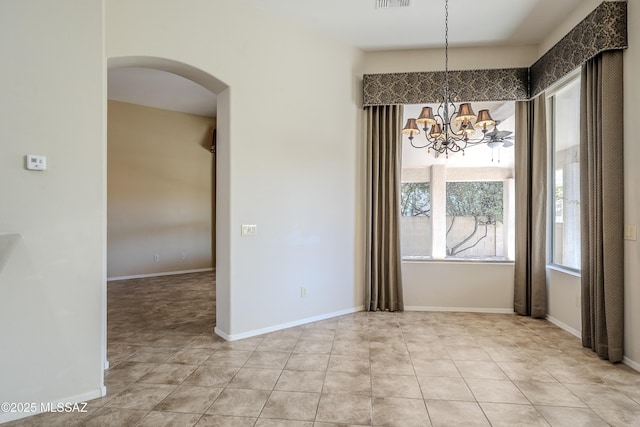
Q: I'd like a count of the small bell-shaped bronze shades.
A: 6